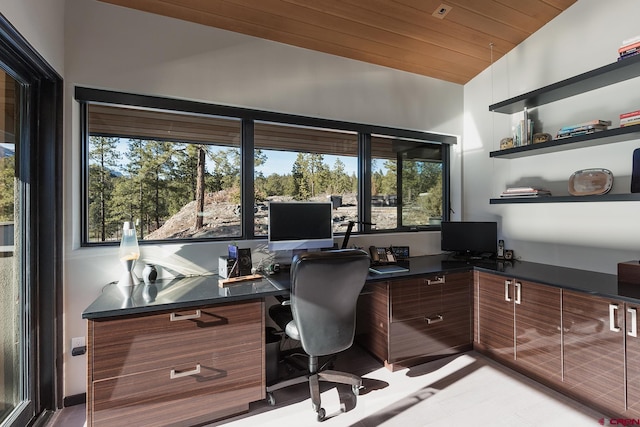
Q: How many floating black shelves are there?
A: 3